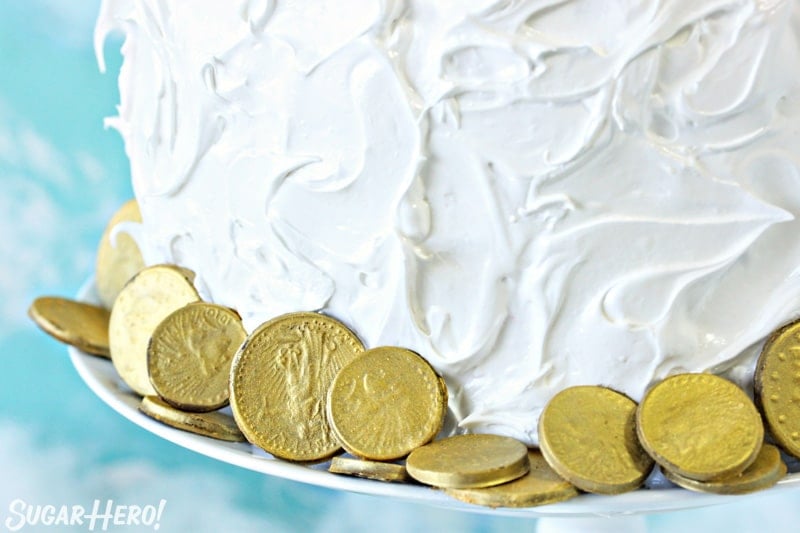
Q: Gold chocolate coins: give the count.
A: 14